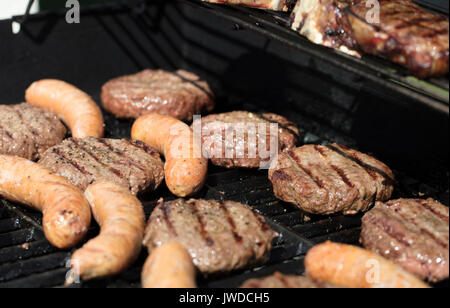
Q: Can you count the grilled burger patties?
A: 8